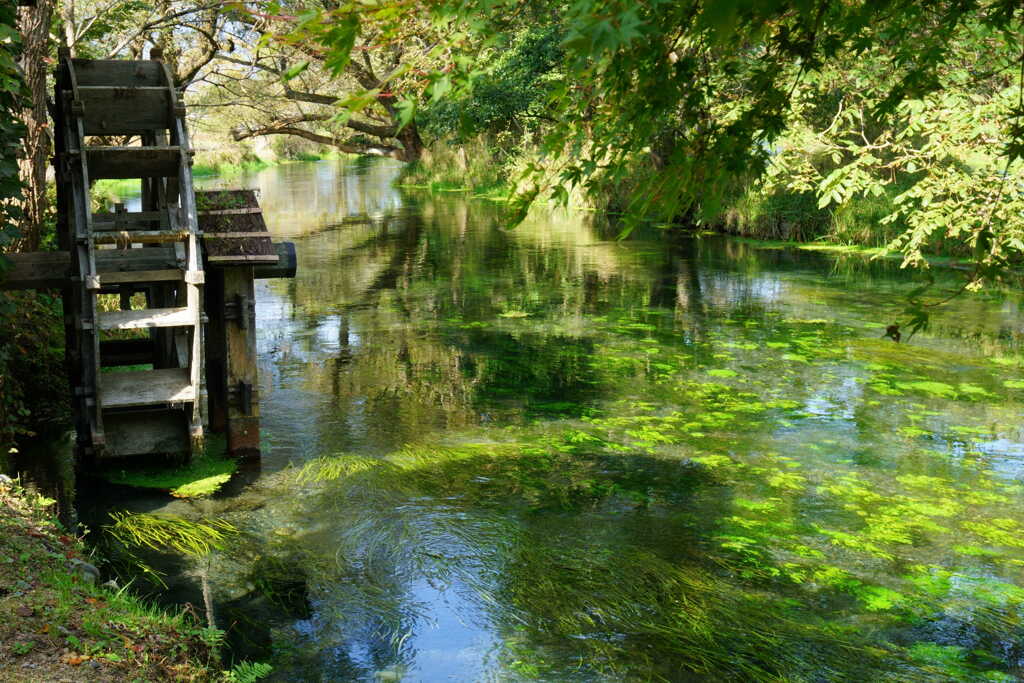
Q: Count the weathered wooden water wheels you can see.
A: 1